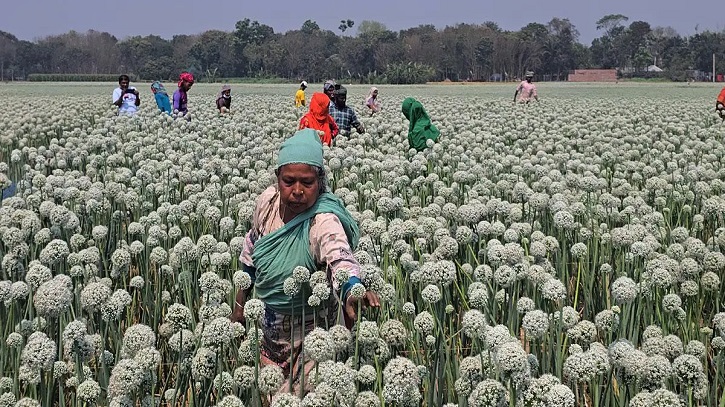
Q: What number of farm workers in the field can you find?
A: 13